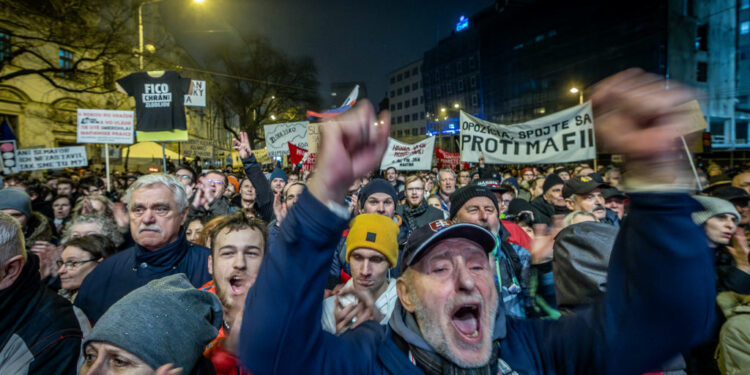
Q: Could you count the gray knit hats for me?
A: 3